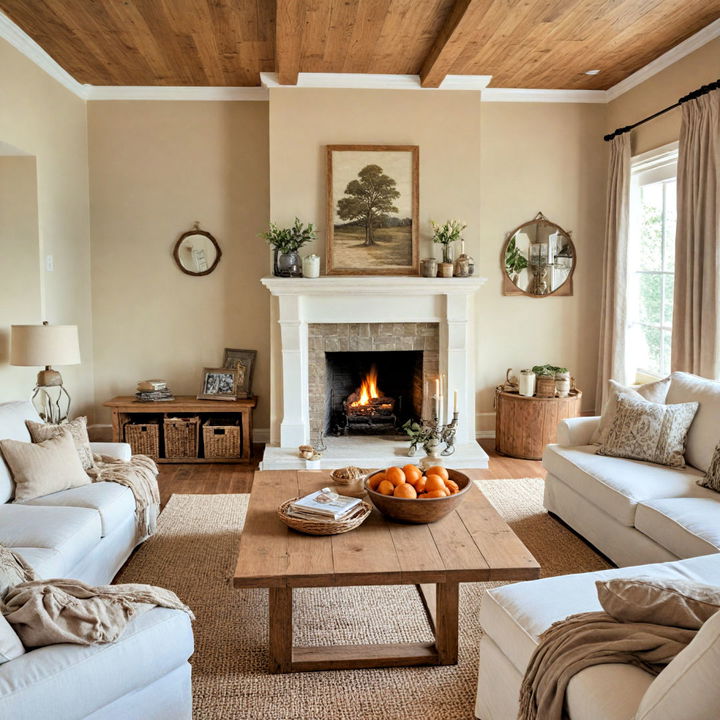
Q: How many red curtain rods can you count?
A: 0